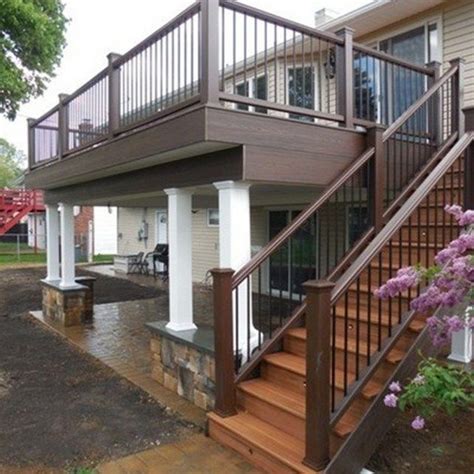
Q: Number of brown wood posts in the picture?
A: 11